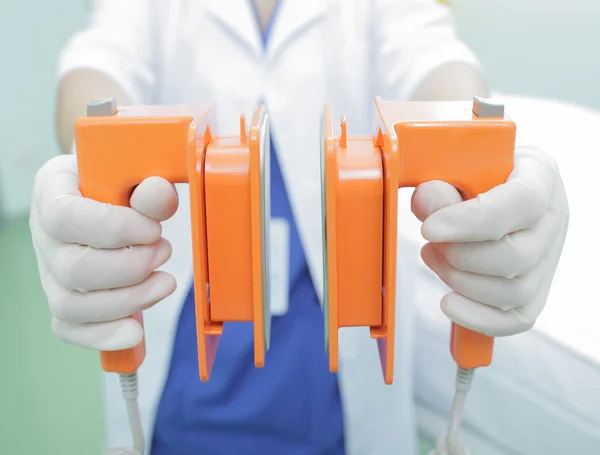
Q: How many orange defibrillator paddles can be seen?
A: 2